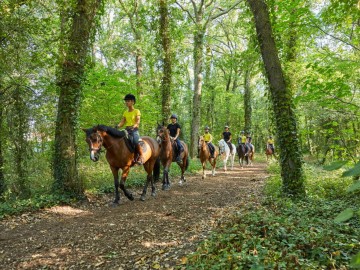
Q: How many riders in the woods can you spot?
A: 7